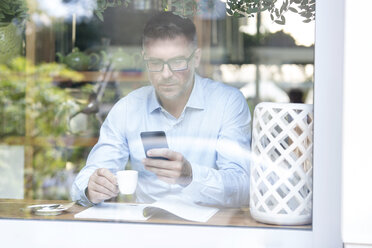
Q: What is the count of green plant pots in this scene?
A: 1